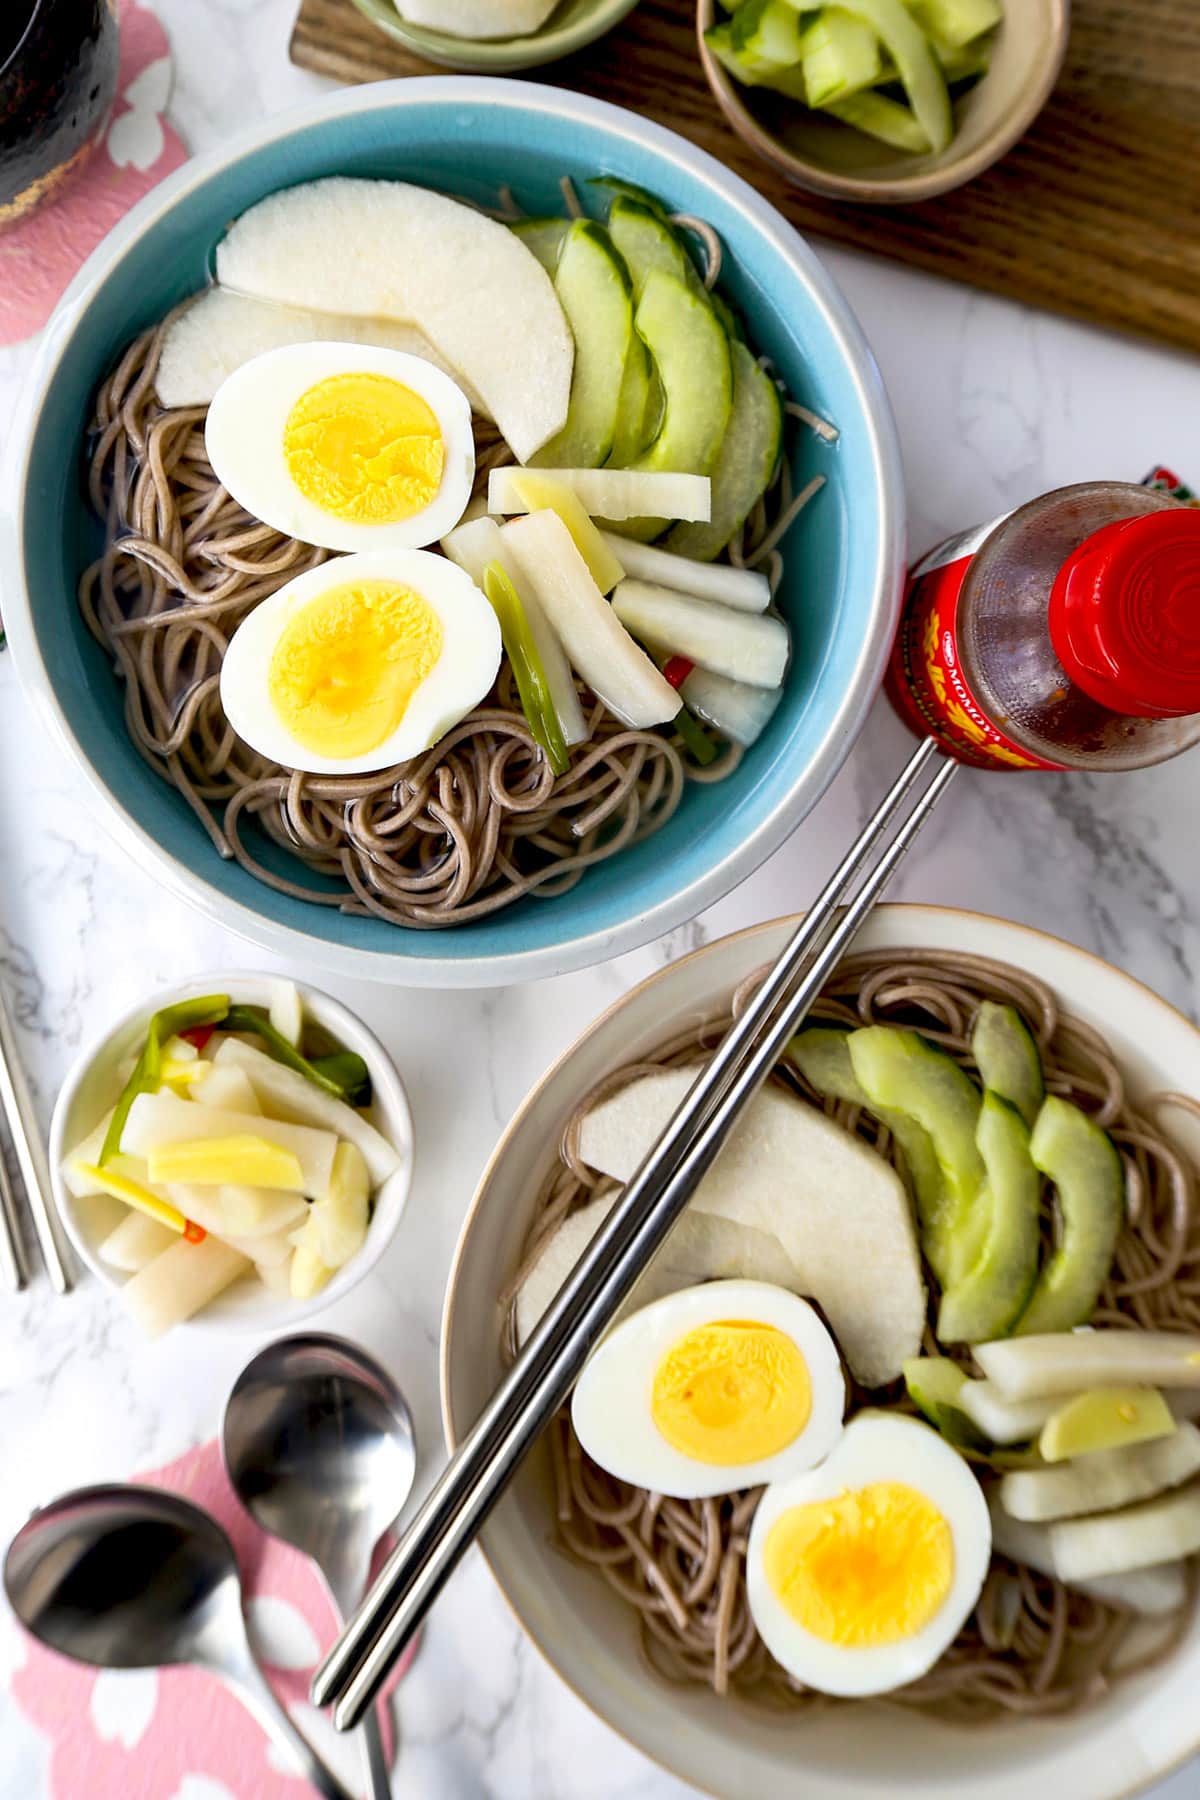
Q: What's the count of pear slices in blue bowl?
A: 2